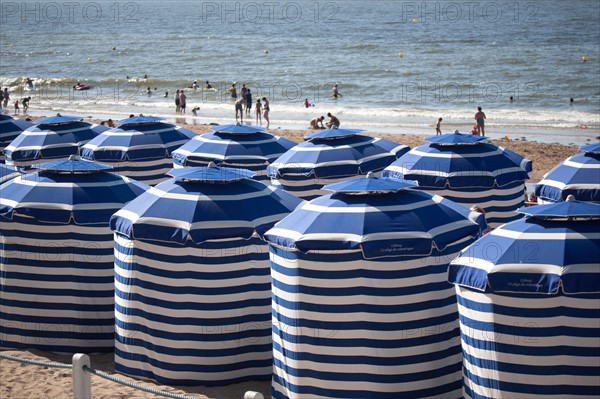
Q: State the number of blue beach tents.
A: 12